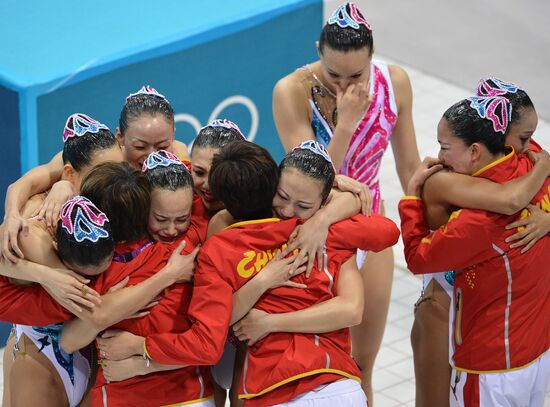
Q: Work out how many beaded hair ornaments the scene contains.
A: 9